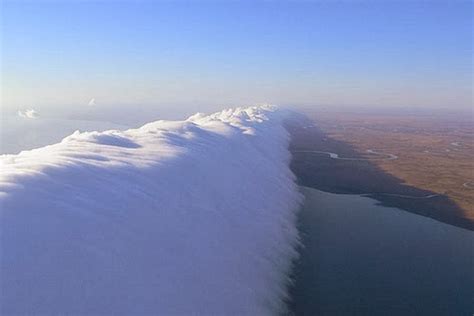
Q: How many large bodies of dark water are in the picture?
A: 1